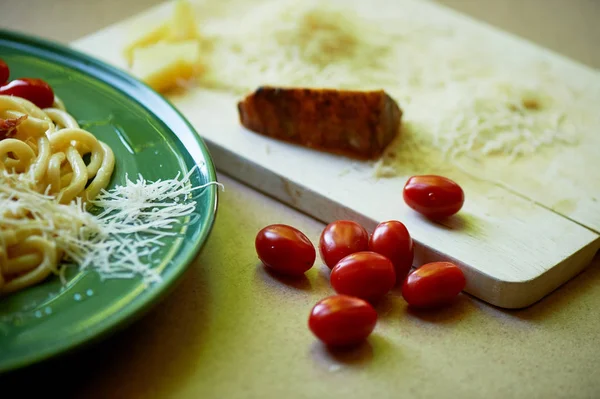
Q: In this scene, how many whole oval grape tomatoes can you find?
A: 7